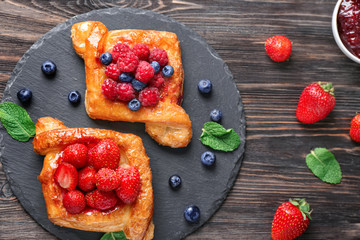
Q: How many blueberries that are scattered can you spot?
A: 8